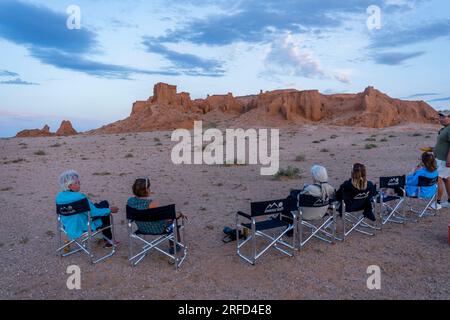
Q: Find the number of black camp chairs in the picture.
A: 7